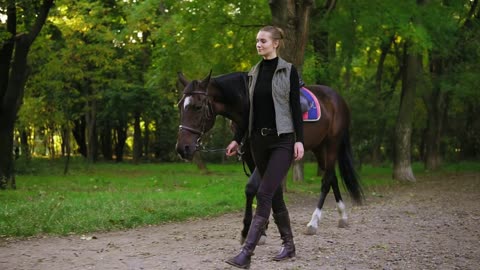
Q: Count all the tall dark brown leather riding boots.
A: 2